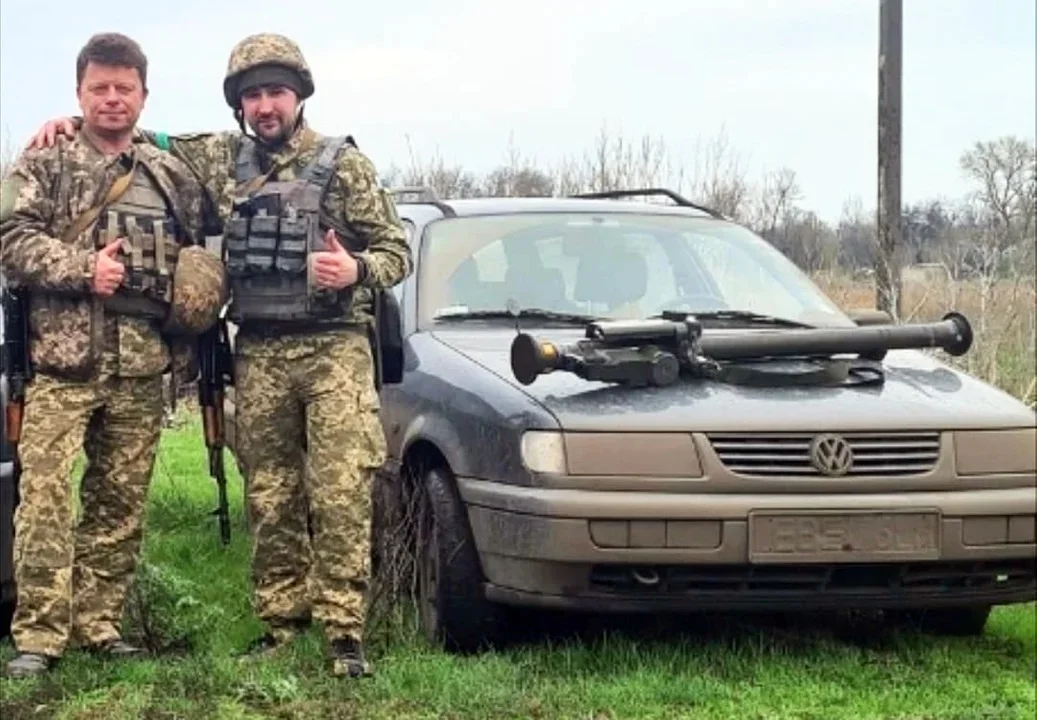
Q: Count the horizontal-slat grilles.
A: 1